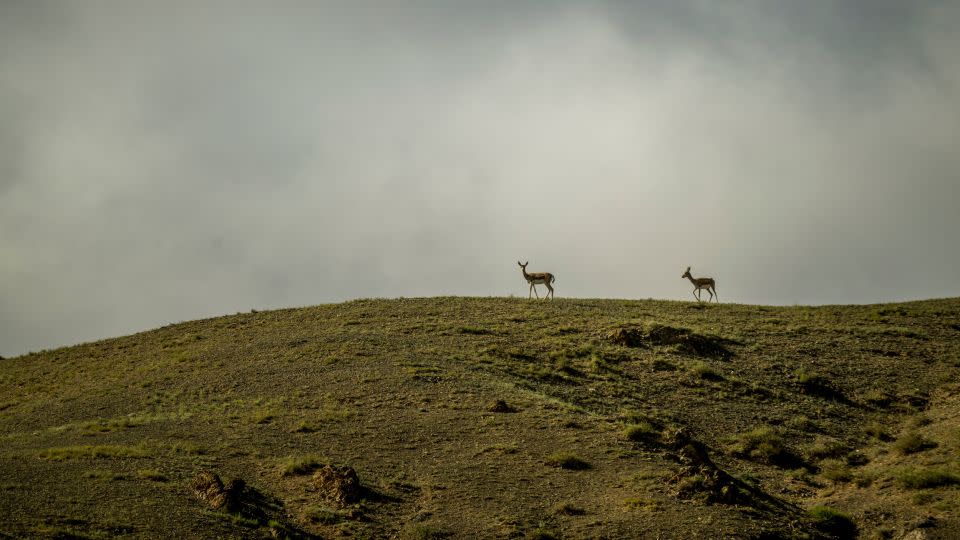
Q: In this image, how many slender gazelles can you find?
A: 2